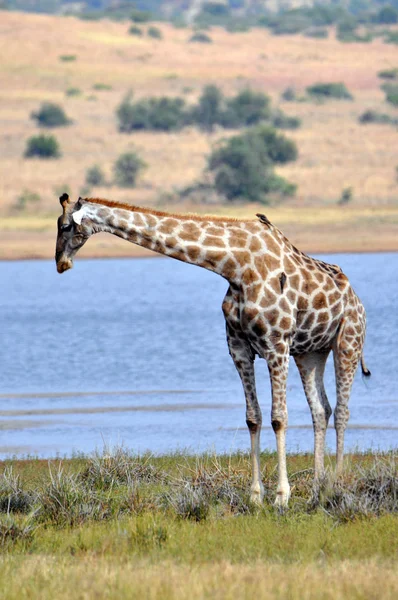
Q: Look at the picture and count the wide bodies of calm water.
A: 1